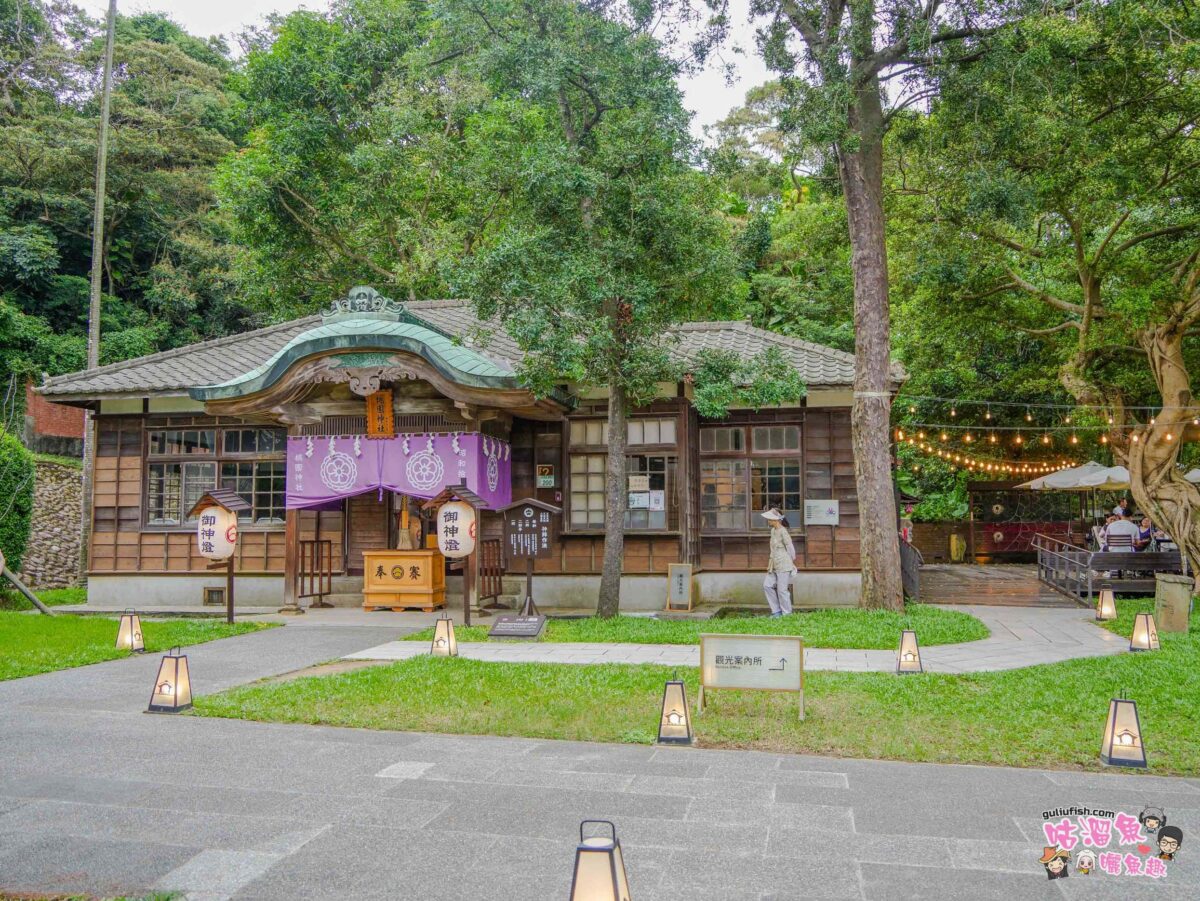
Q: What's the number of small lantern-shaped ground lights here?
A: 9